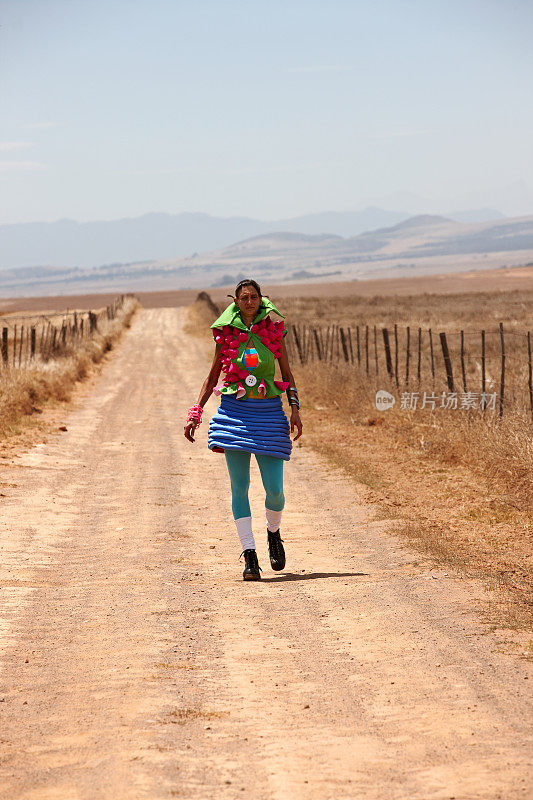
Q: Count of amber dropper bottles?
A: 0